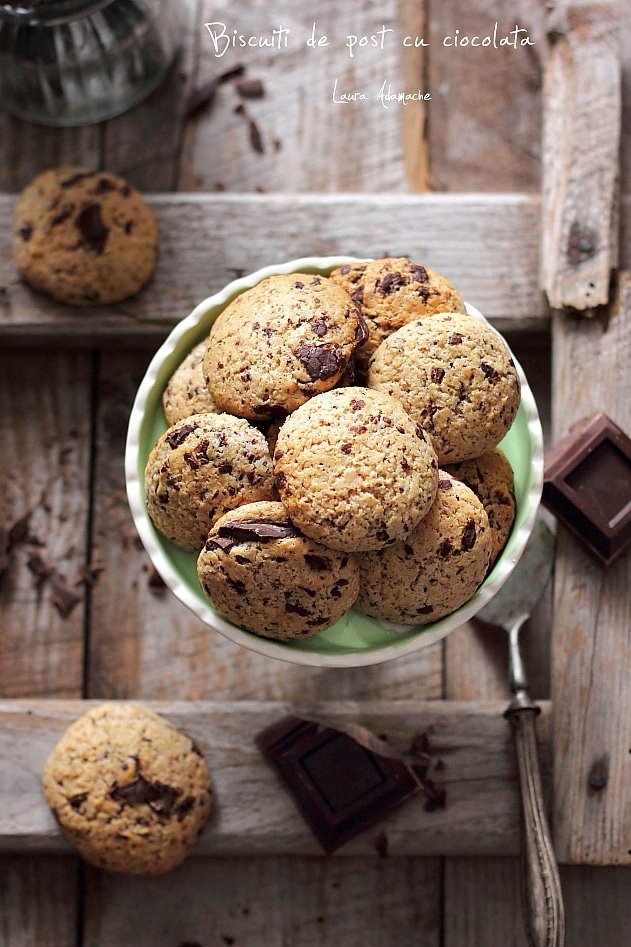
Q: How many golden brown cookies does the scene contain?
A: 11